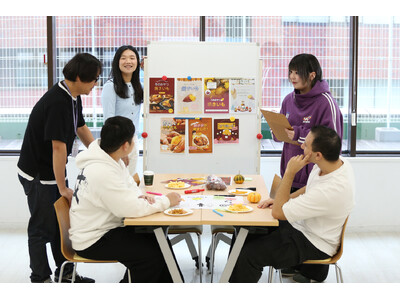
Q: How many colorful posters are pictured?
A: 7